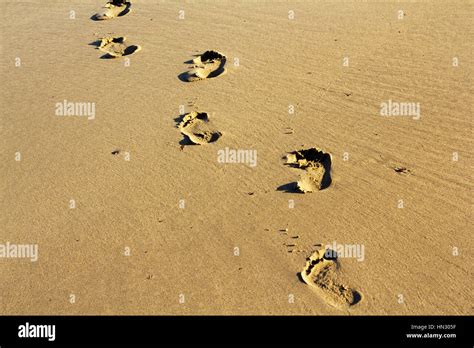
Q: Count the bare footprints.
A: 6